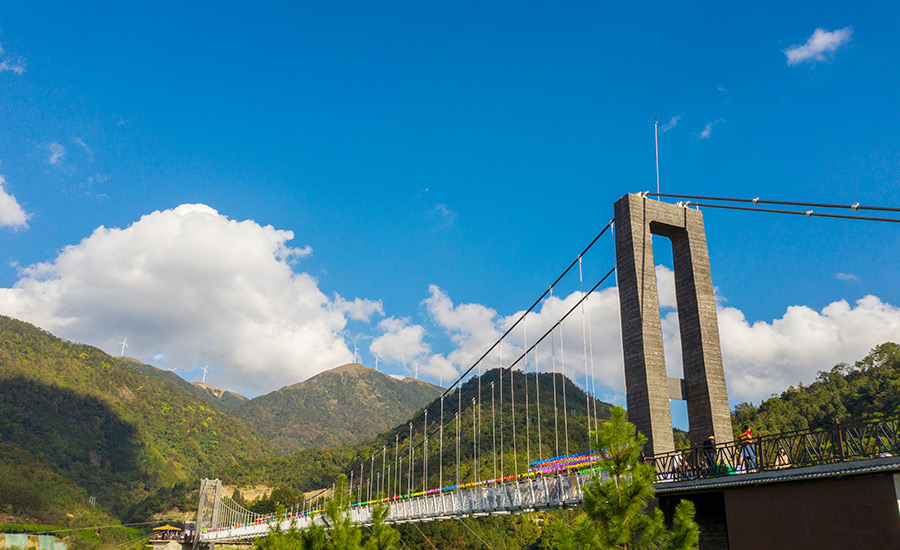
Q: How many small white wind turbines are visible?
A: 7